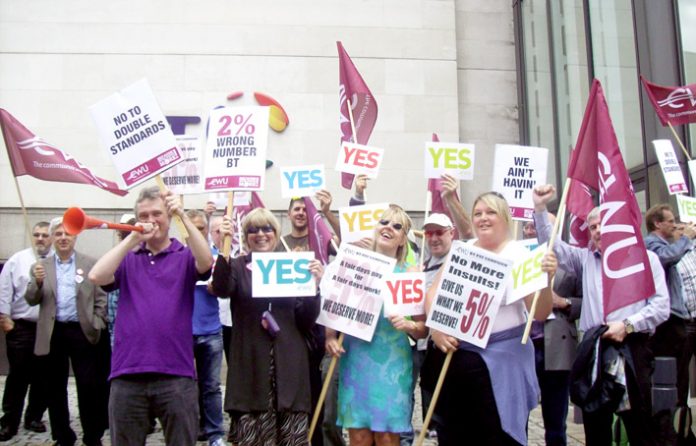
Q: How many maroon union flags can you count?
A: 8